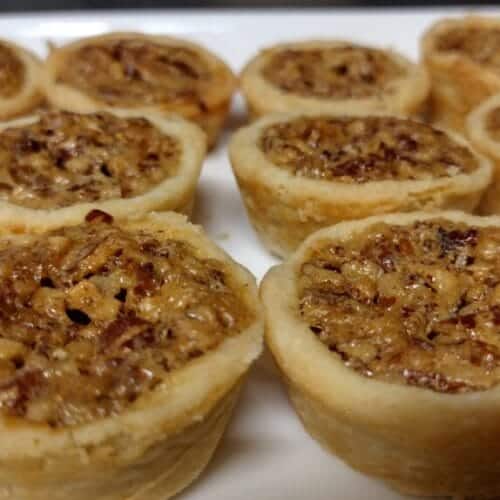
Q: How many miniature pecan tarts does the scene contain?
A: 9